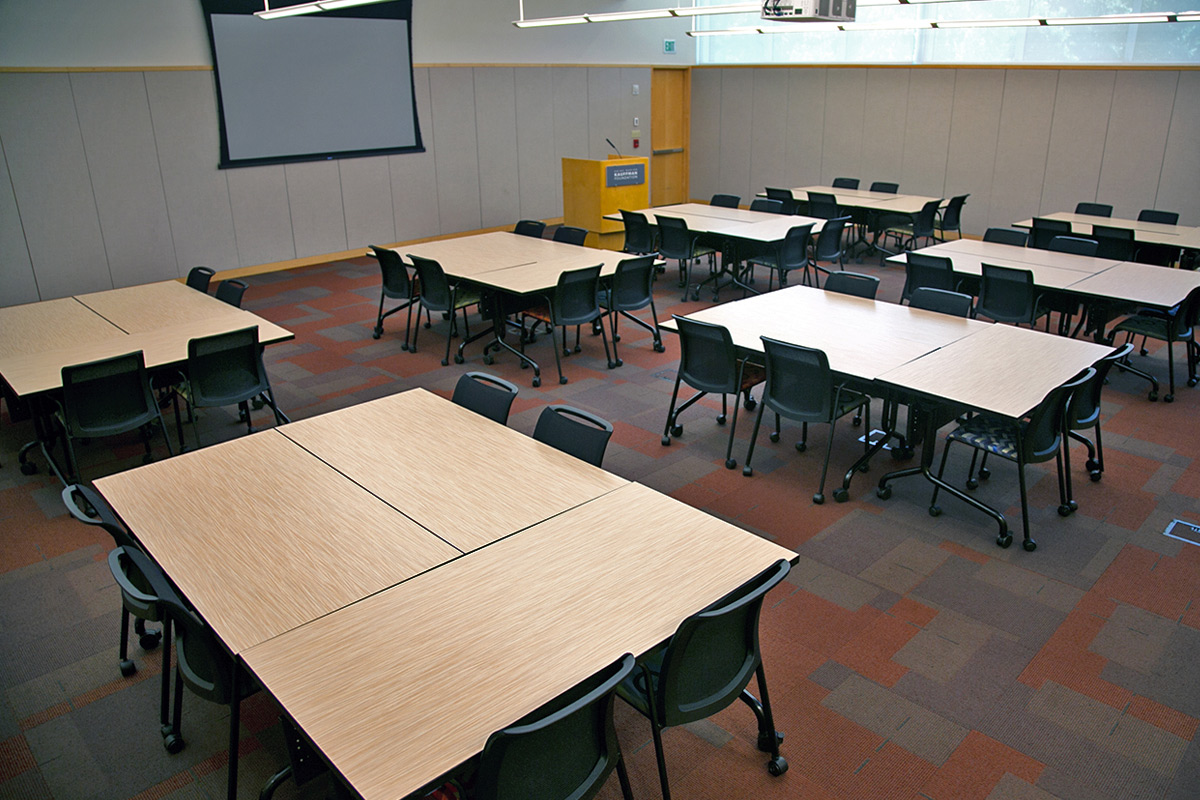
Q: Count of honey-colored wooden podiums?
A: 1